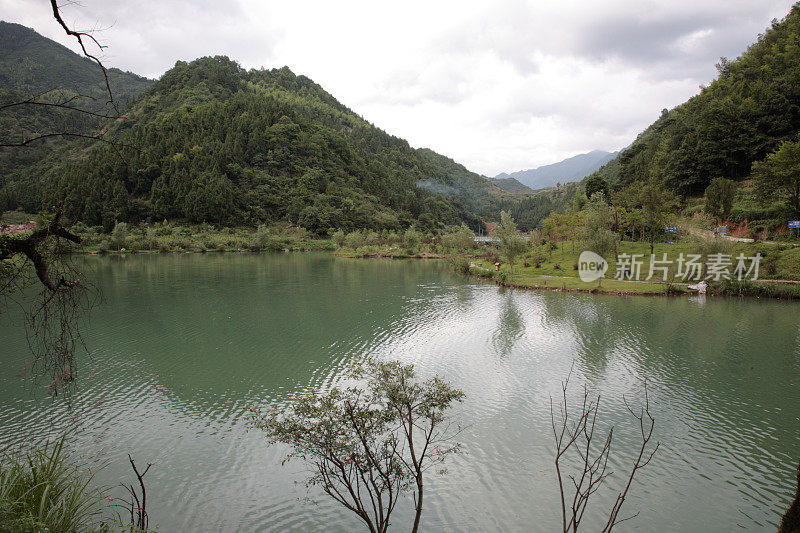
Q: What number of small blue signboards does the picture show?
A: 3